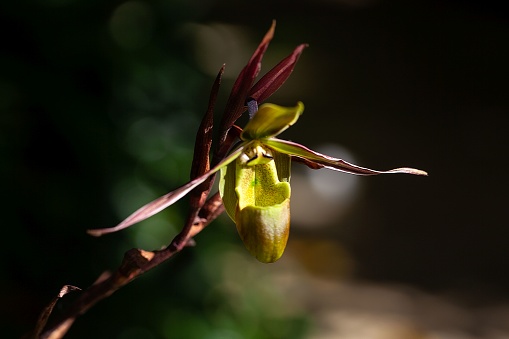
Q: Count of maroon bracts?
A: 3